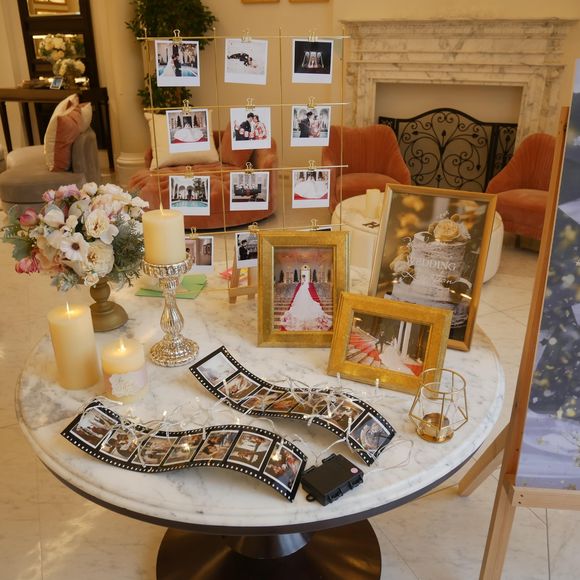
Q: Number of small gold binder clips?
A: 12